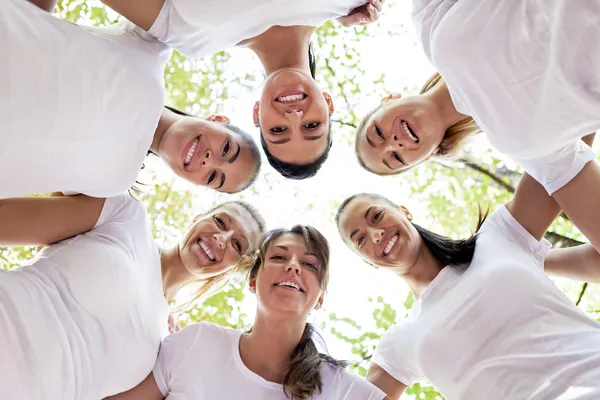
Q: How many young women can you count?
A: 6